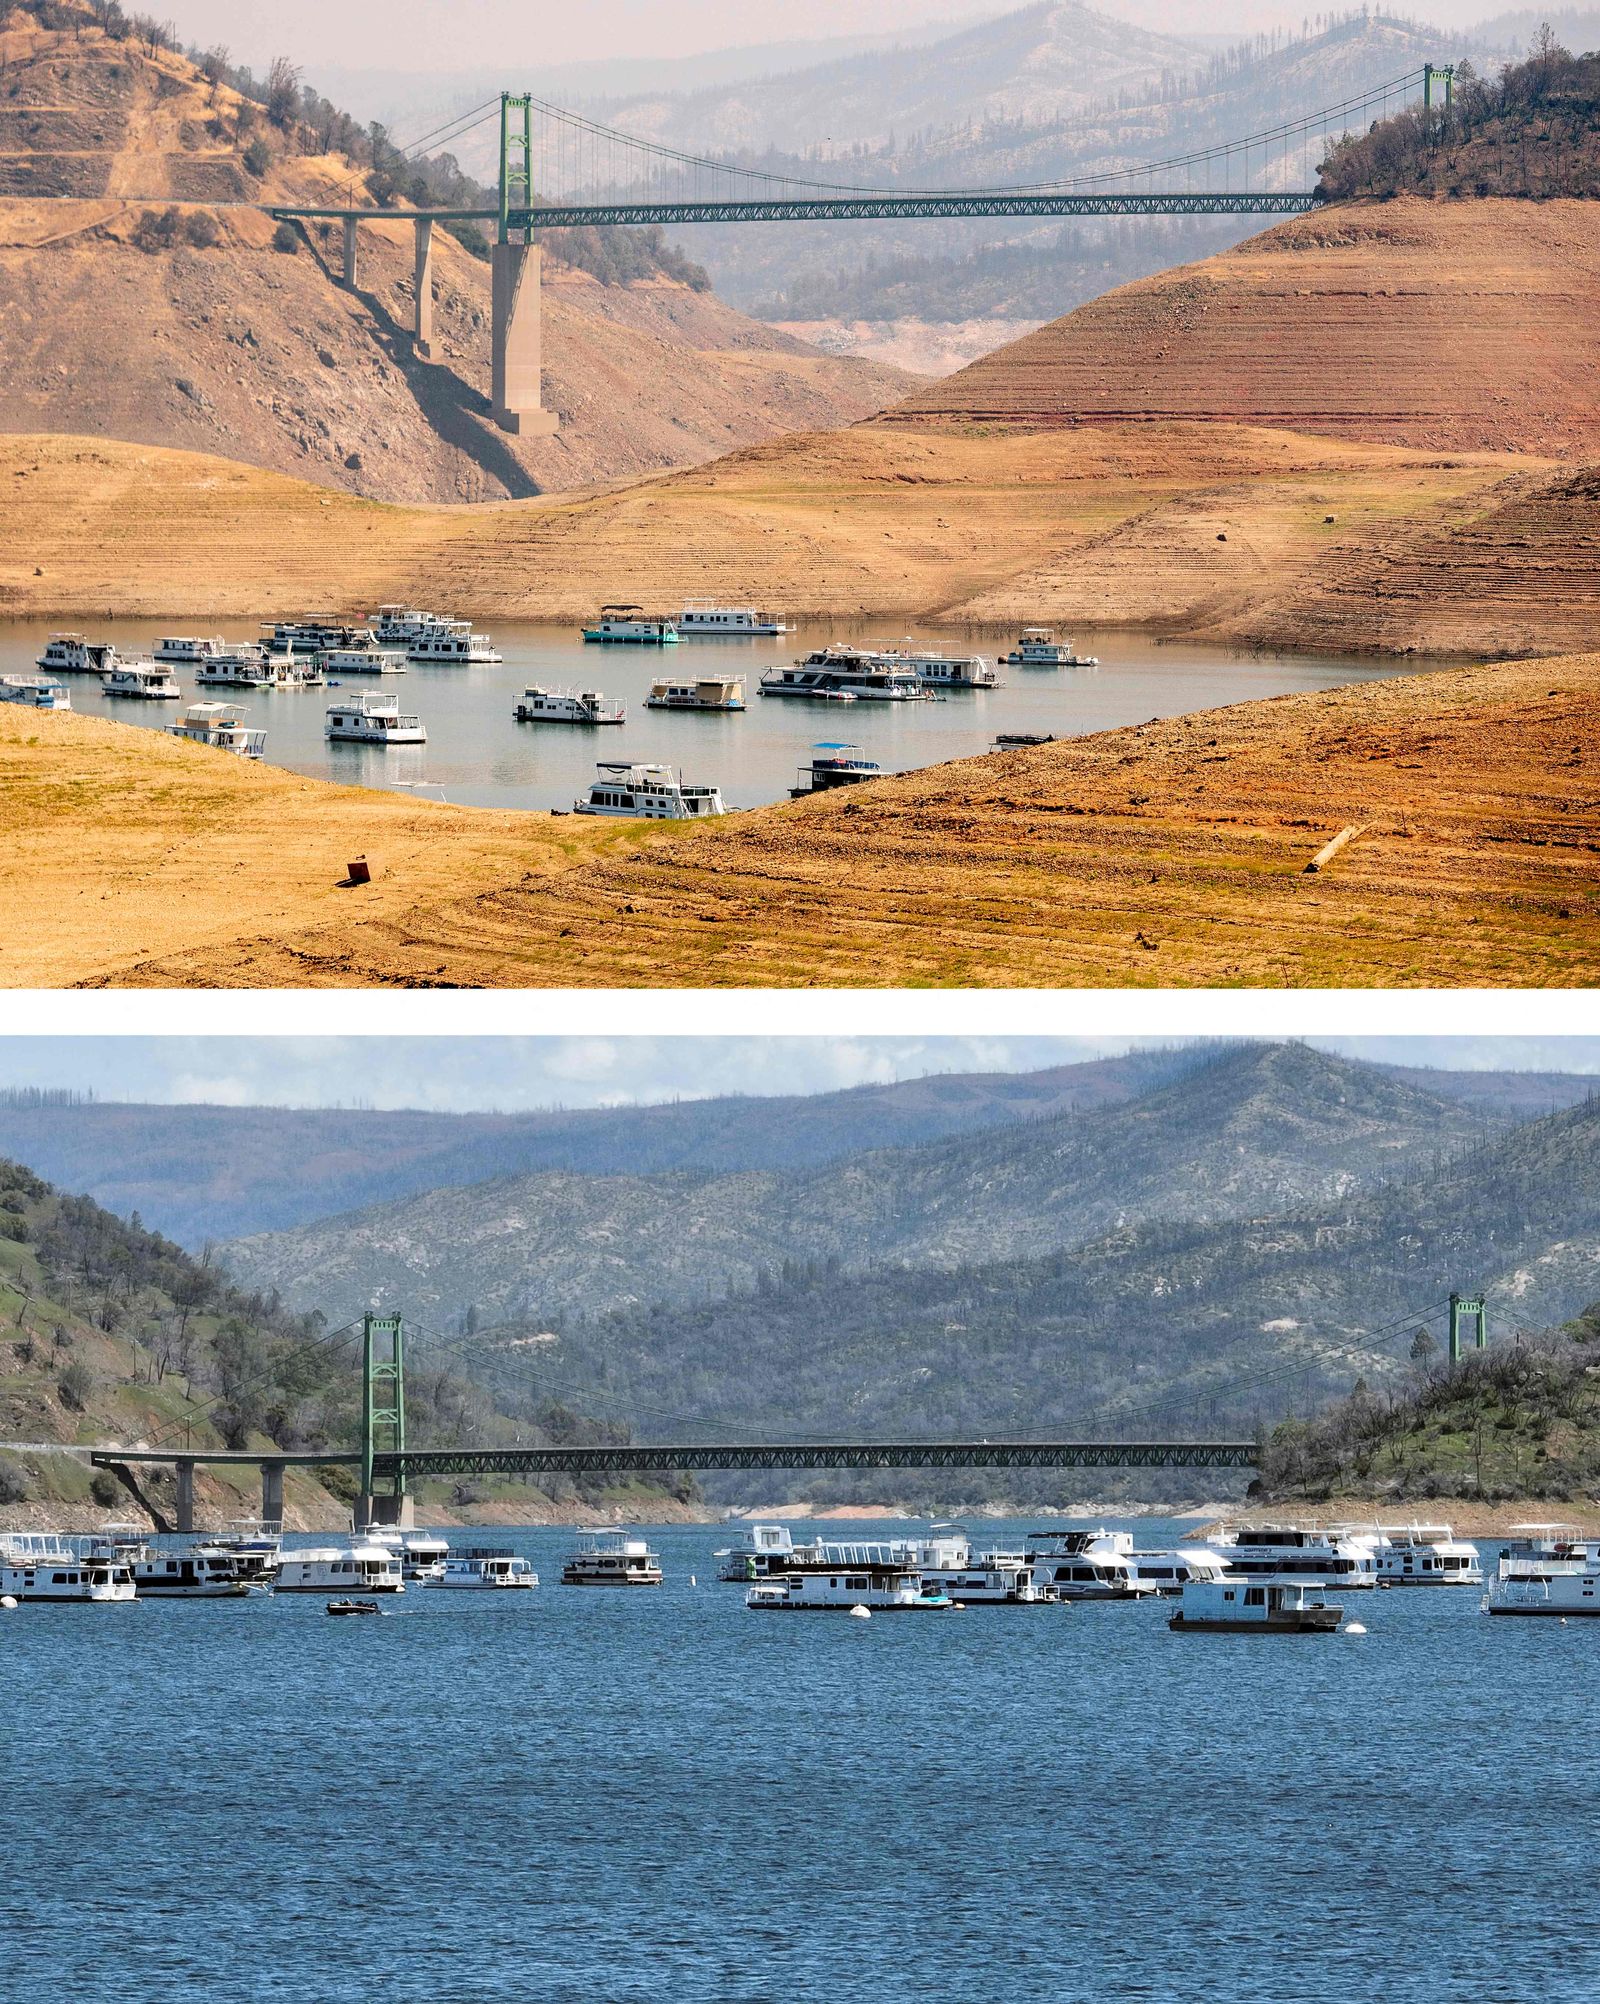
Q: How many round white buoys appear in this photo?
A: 3